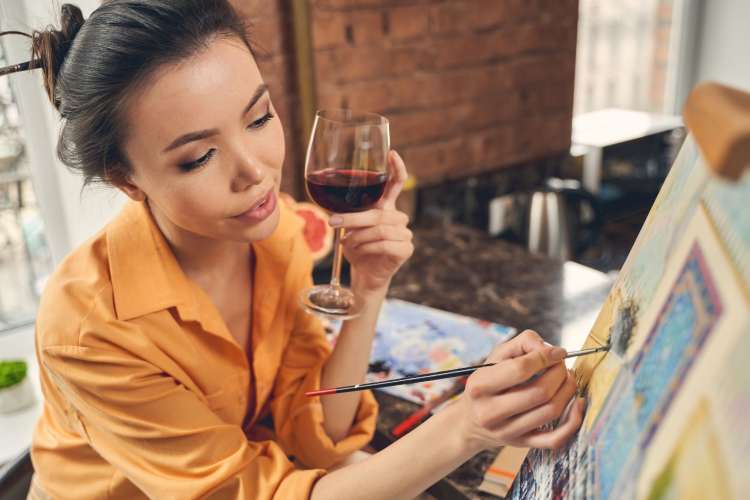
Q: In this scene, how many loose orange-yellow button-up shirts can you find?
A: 1